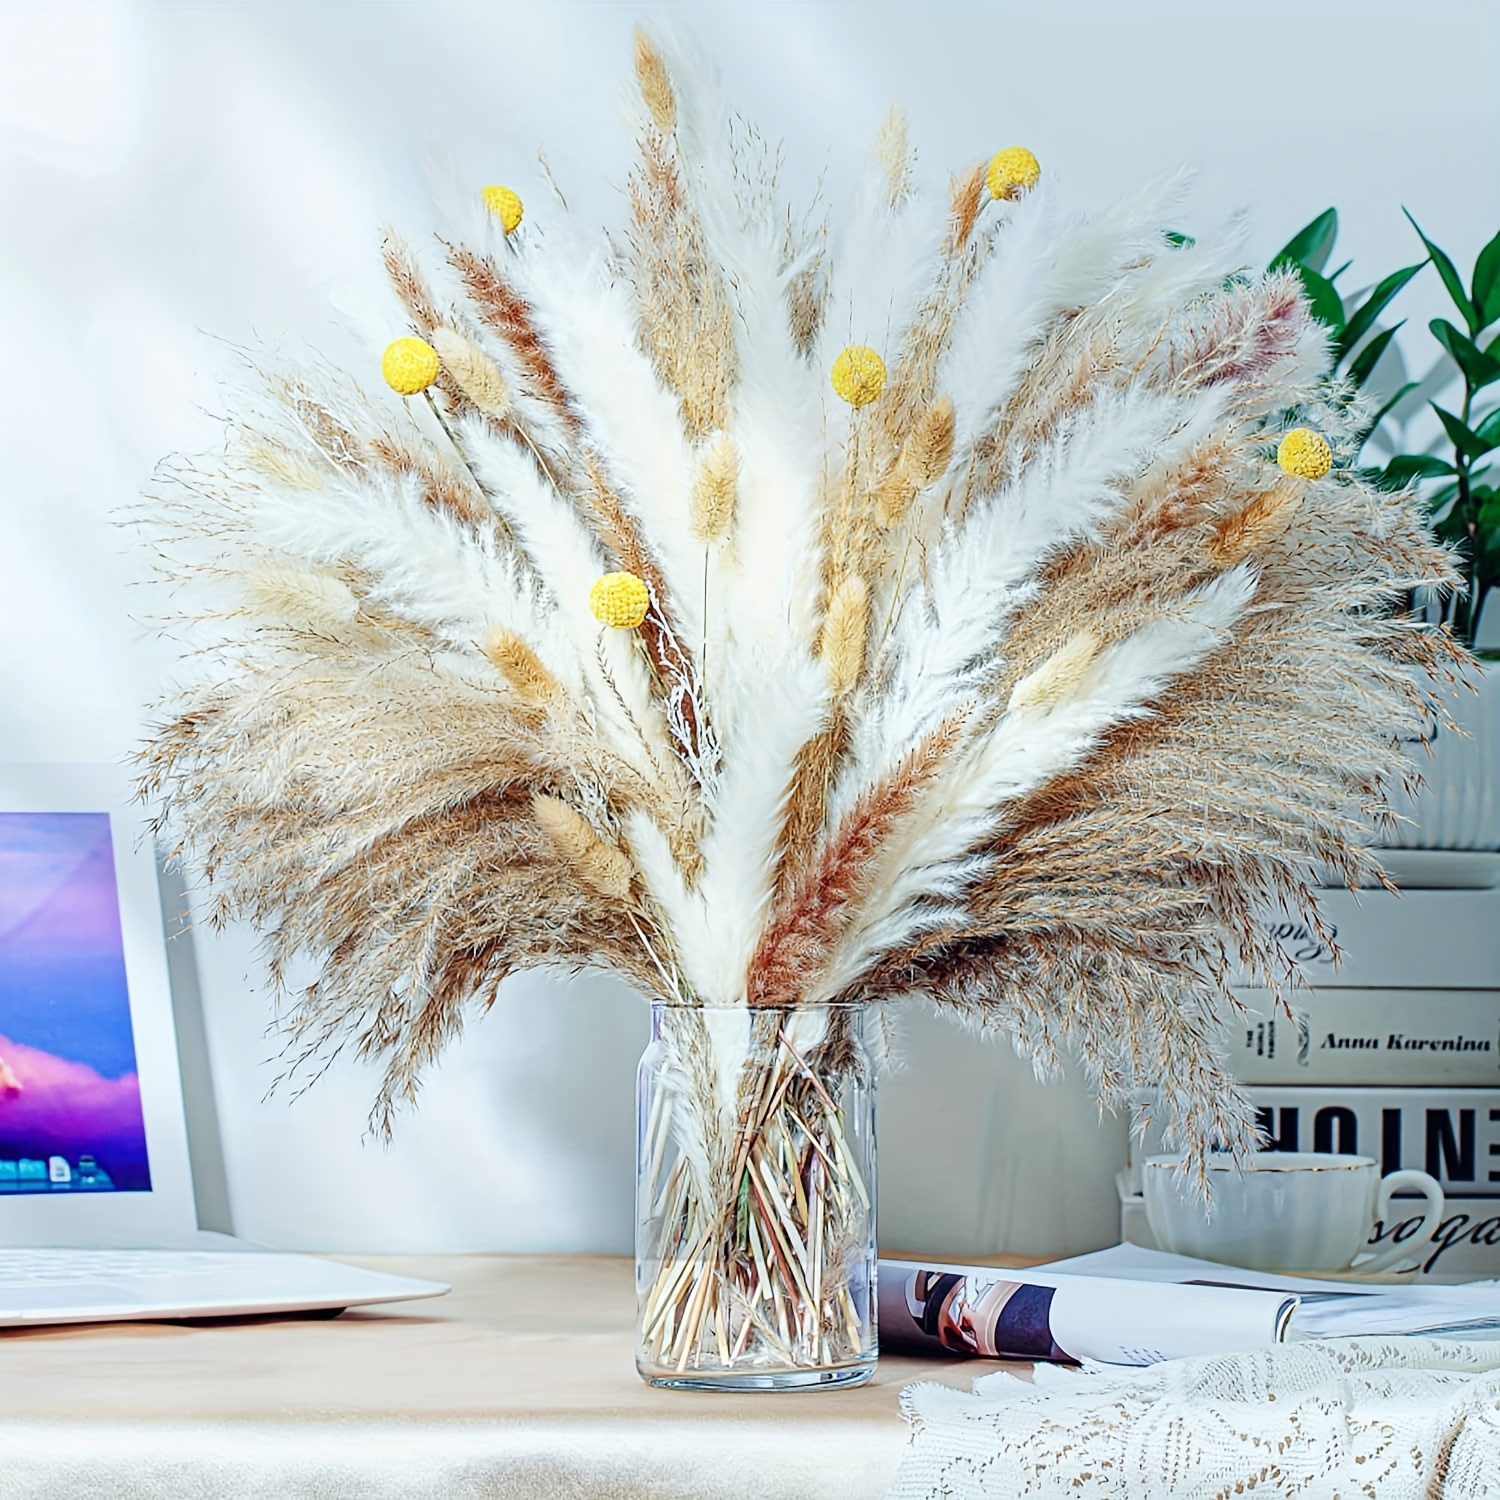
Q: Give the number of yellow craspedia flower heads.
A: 6